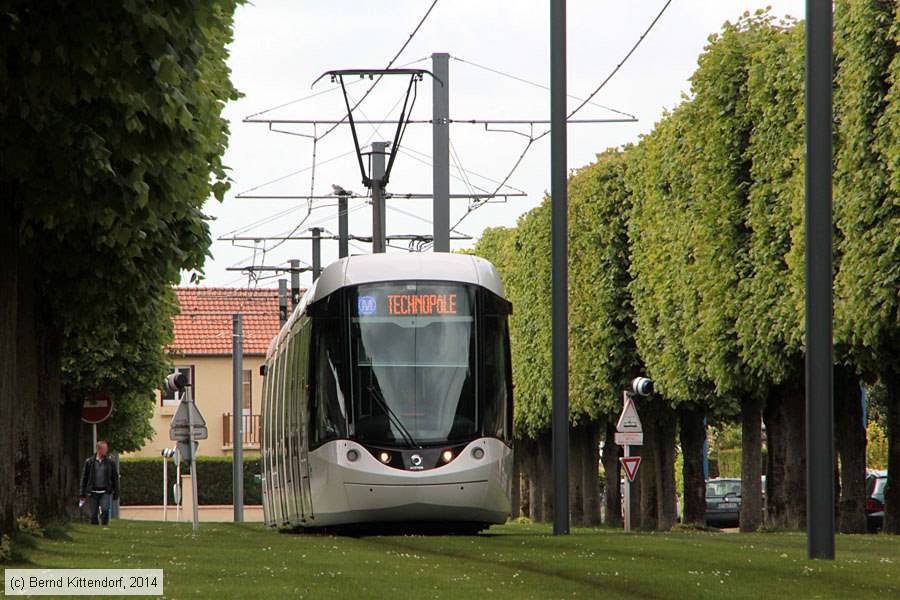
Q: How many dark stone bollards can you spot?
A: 0